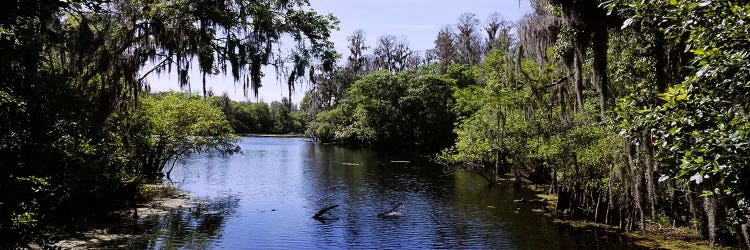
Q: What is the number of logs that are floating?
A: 2